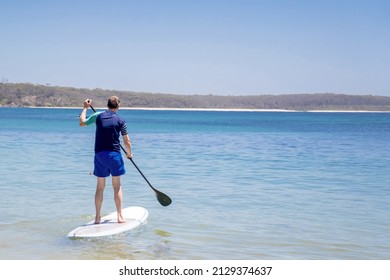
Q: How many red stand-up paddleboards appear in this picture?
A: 0